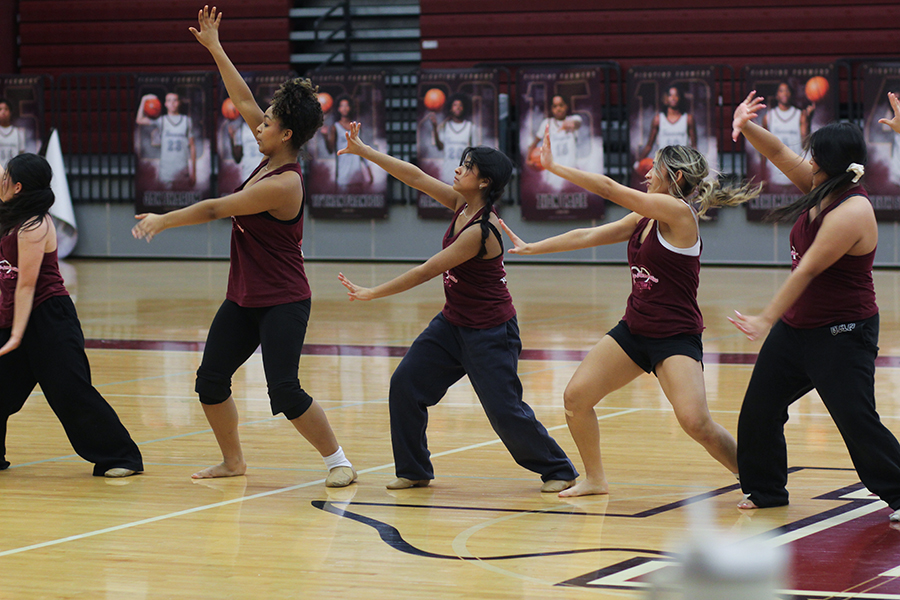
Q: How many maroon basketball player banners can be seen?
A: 9